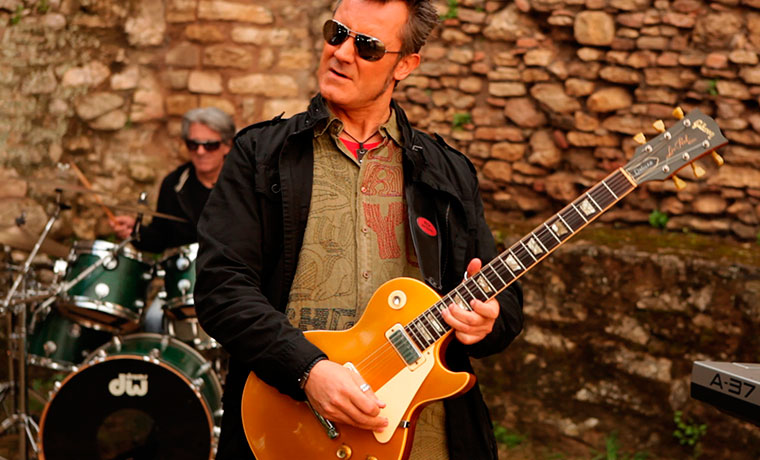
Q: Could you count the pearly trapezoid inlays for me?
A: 9